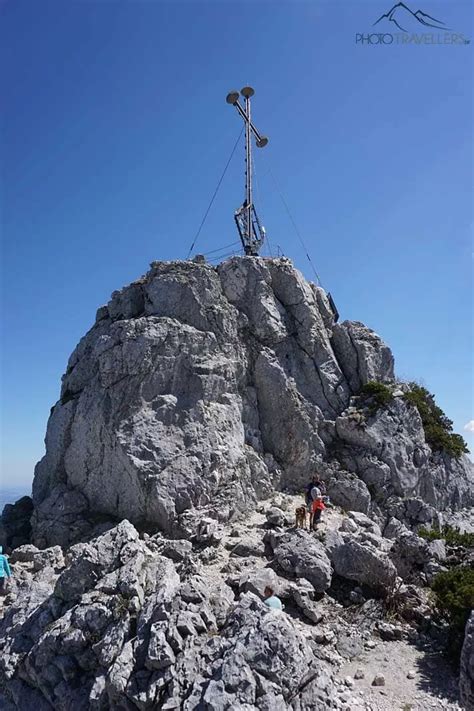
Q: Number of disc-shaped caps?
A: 3